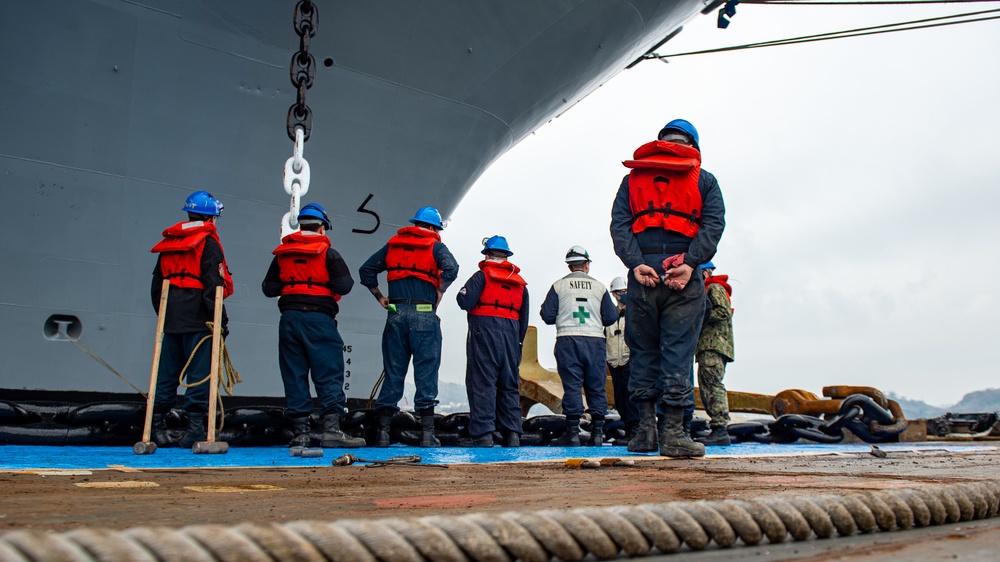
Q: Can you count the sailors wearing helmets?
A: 8